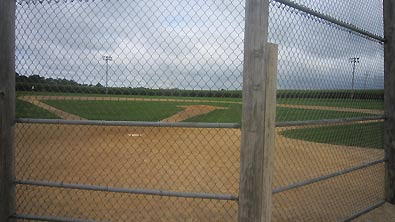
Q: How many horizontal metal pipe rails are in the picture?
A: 7